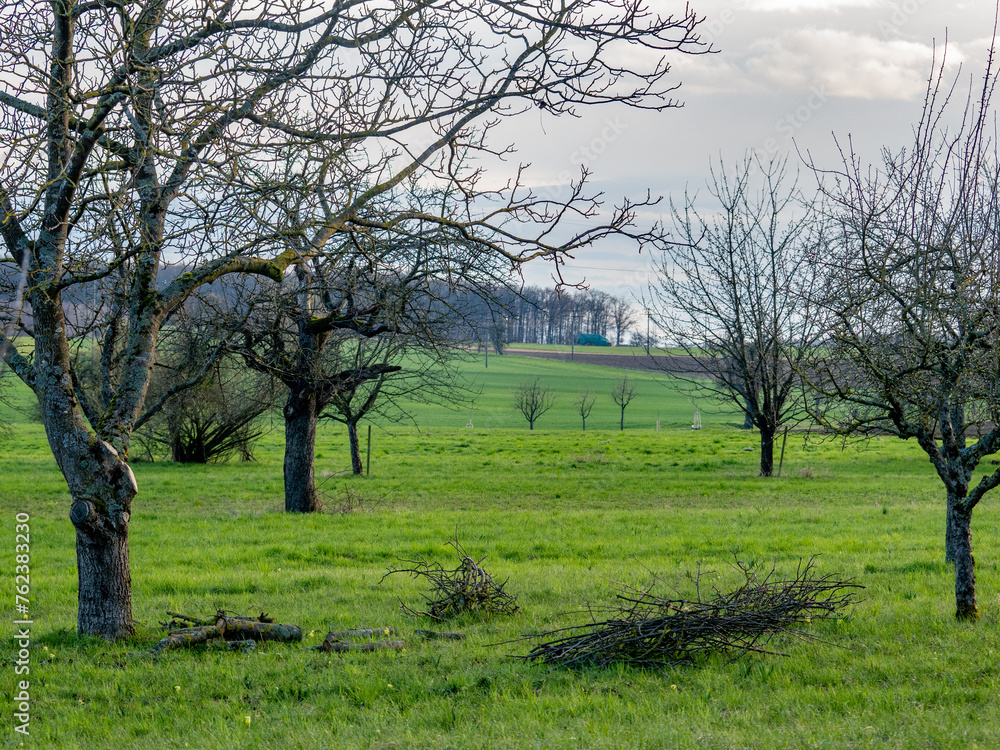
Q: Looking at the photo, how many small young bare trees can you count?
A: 3